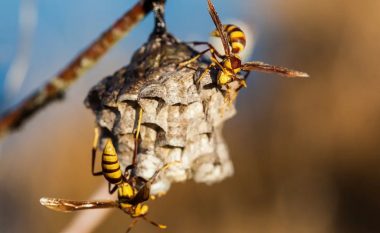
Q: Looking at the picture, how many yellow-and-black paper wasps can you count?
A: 2